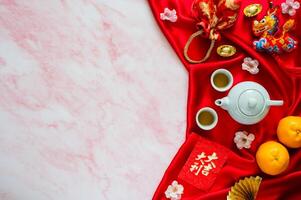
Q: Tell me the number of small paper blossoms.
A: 5